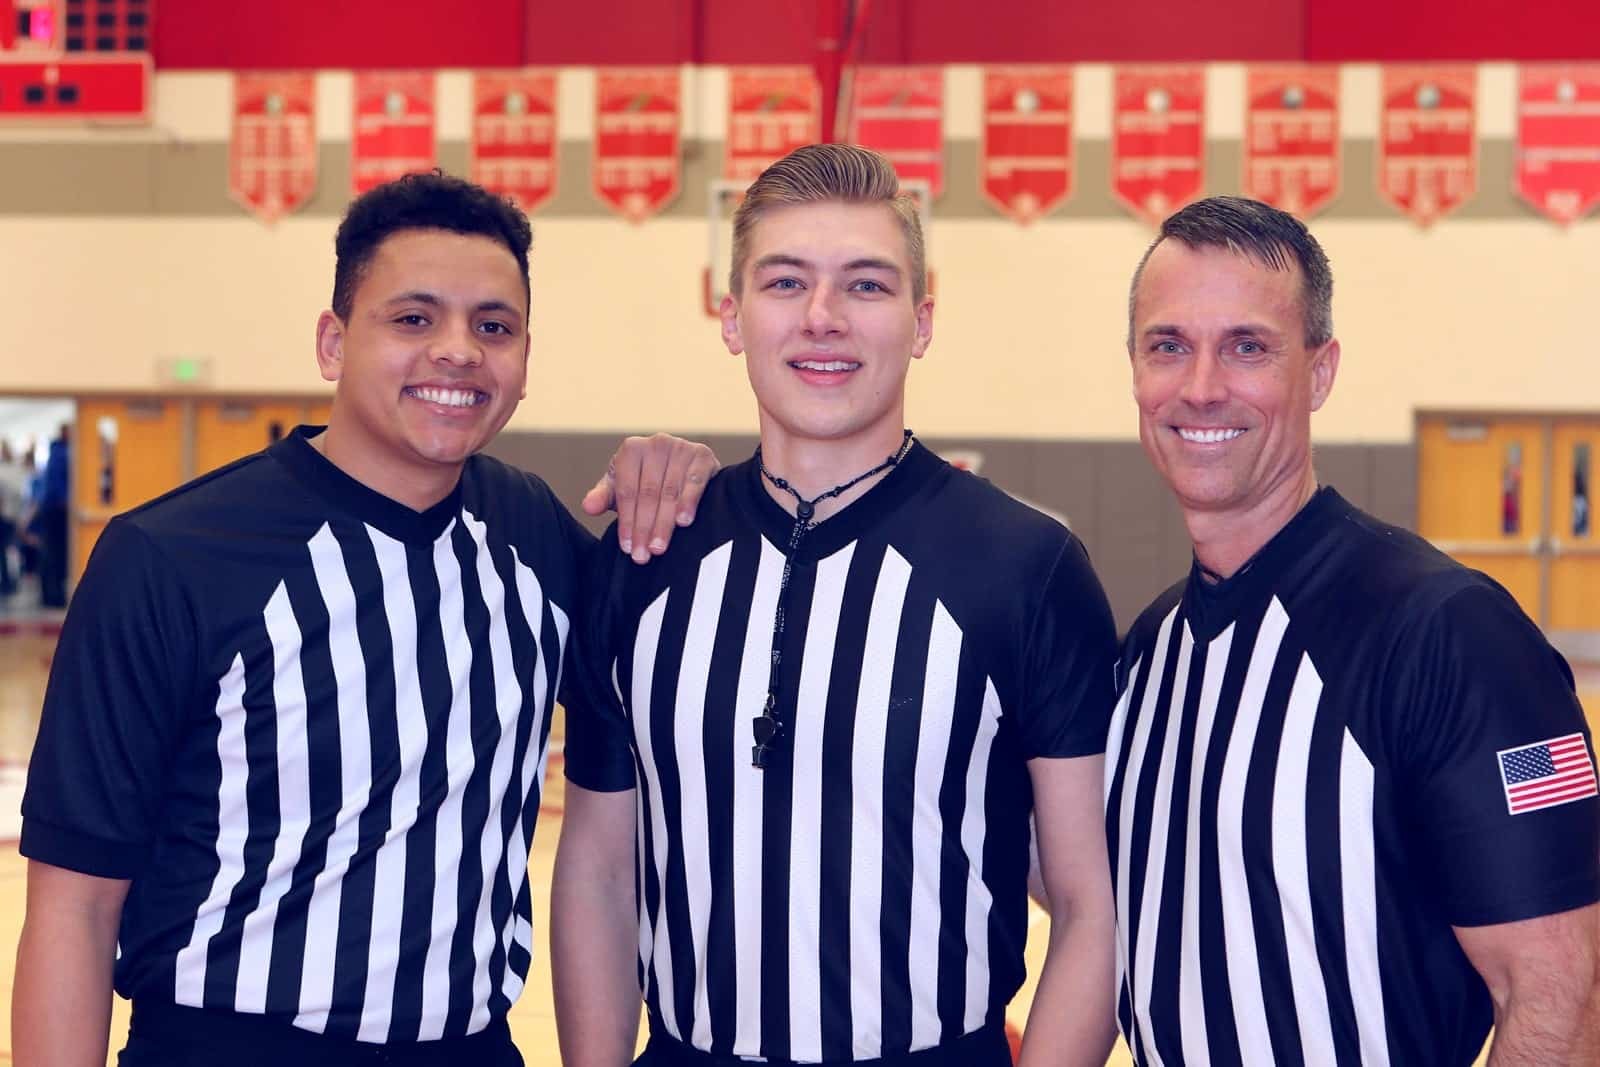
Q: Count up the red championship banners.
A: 11